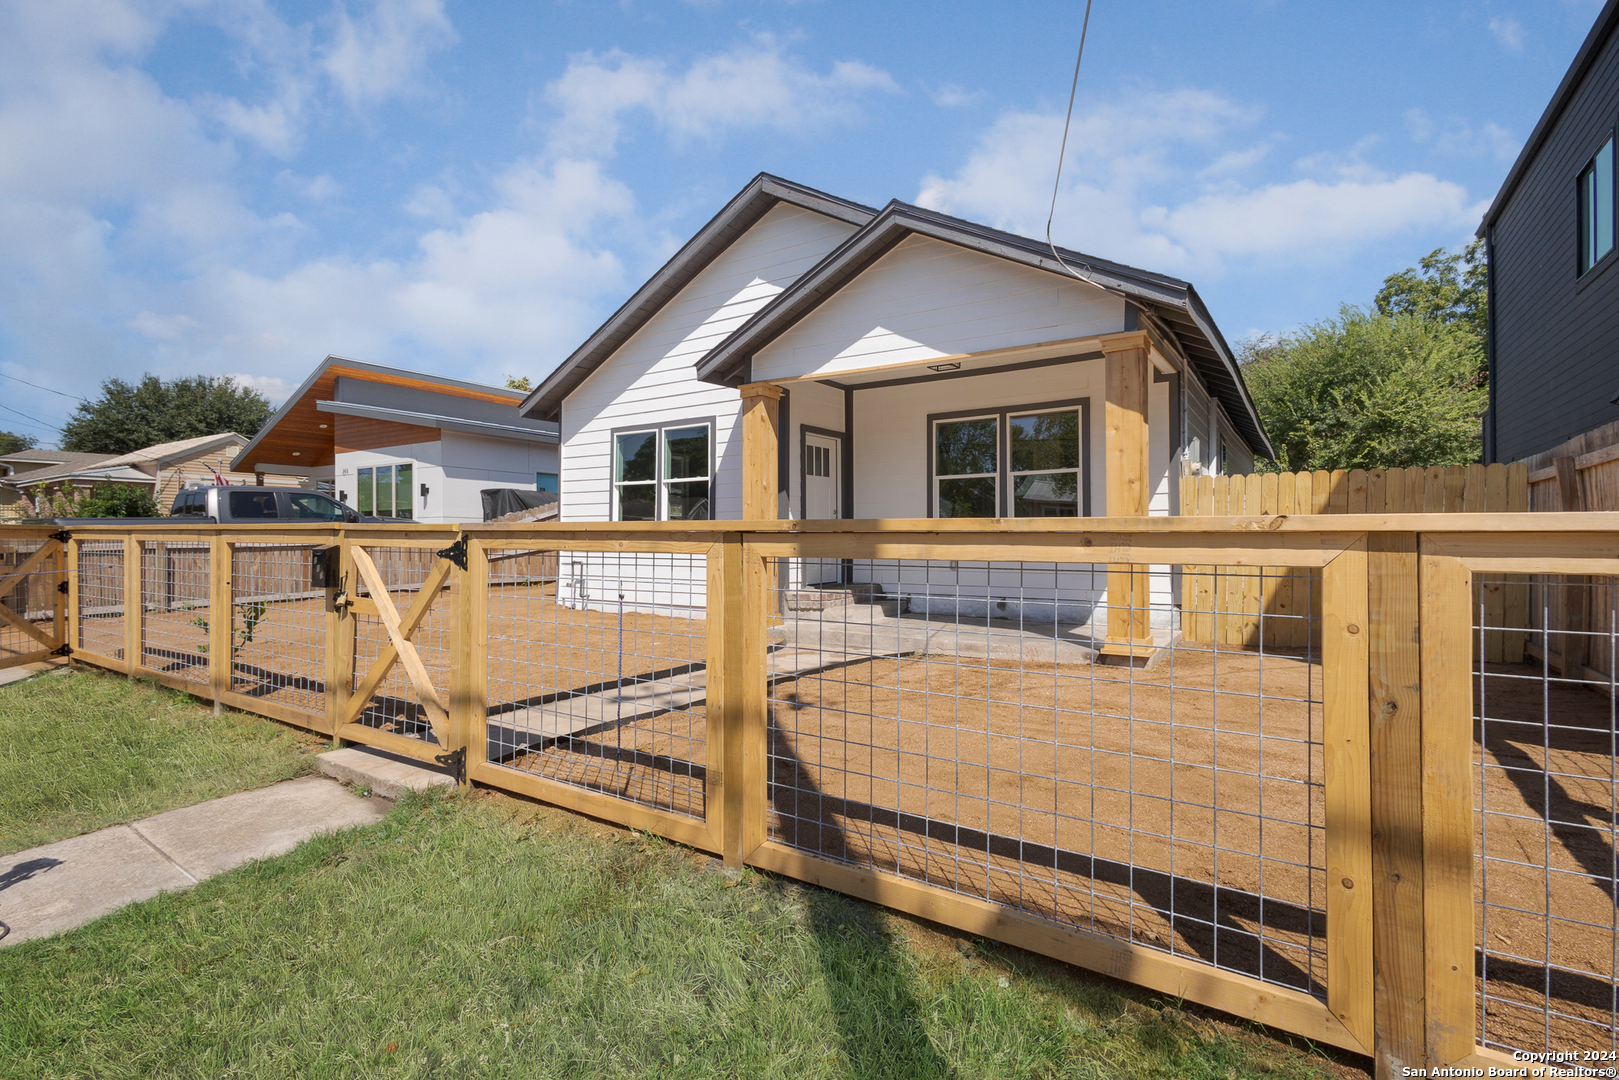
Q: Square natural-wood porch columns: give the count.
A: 2